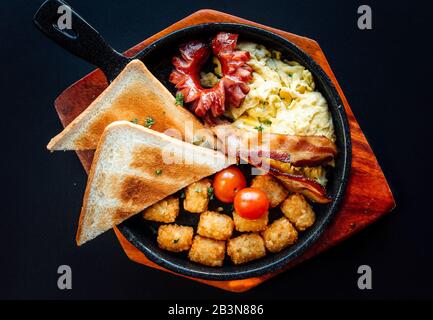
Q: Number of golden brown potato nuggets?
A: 10